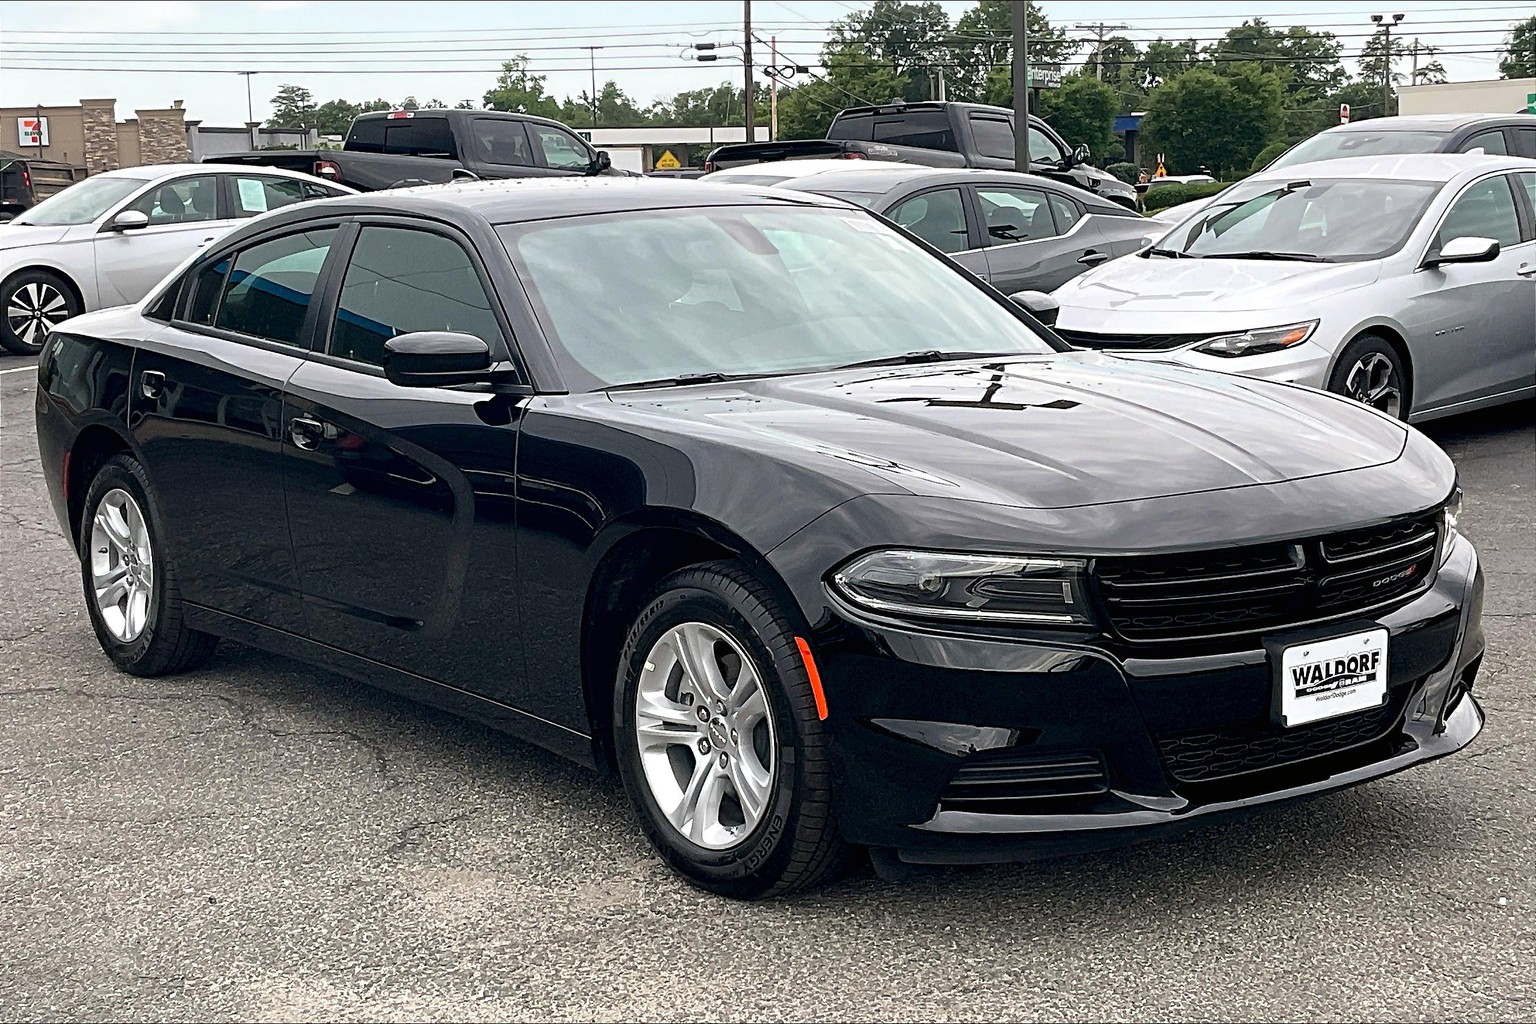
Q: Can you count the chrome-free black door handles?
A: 2